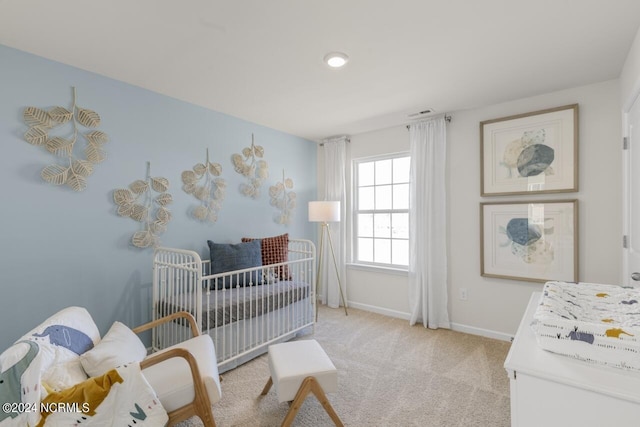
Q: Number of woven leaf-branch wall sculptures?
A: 5